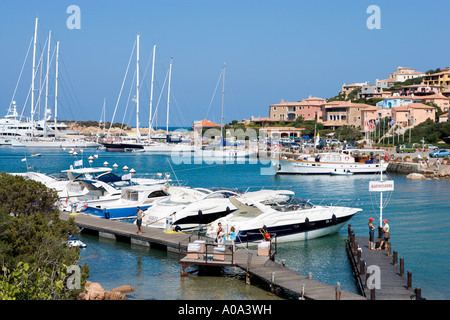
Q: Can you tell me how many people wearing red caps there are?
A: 2